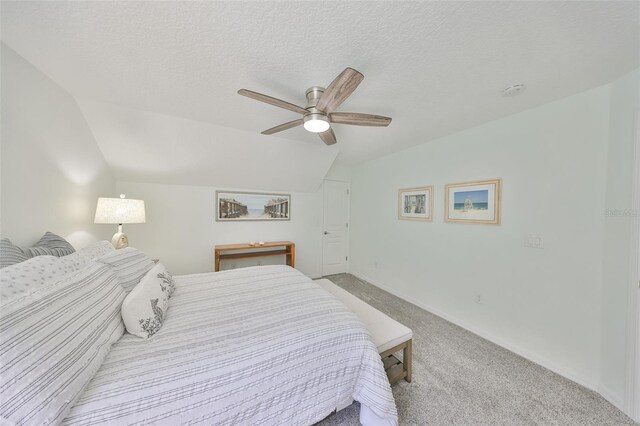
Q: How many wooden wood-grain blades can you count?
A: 5